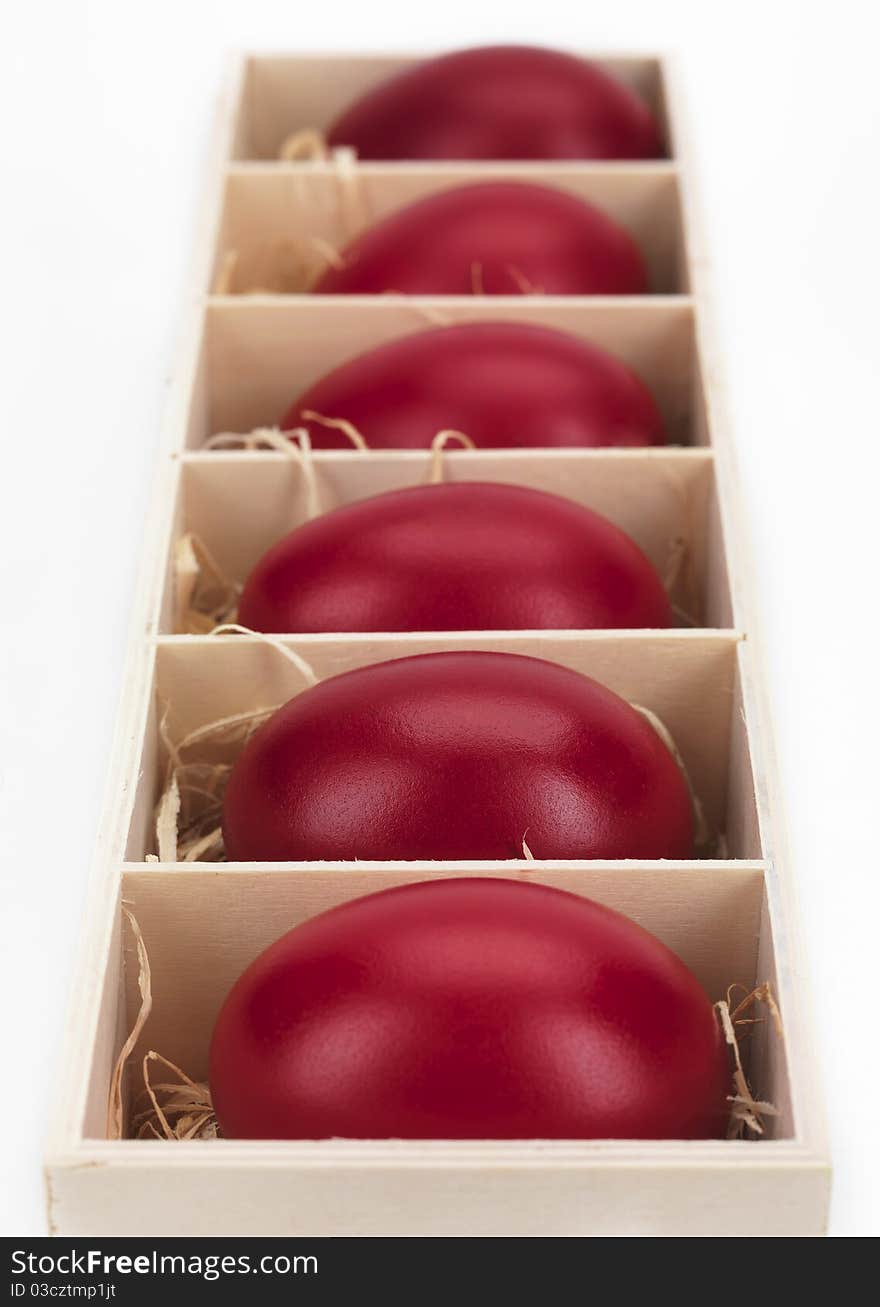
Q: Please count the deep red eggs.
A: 6